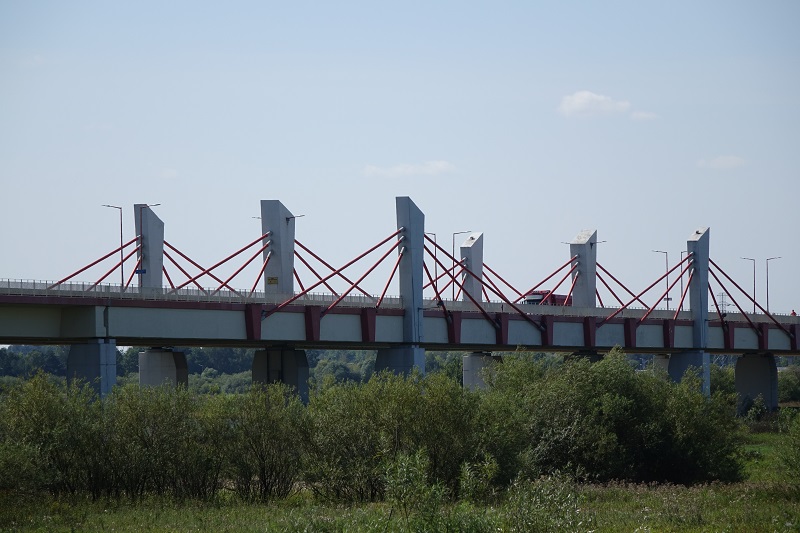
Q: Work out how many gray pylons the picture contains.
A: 6